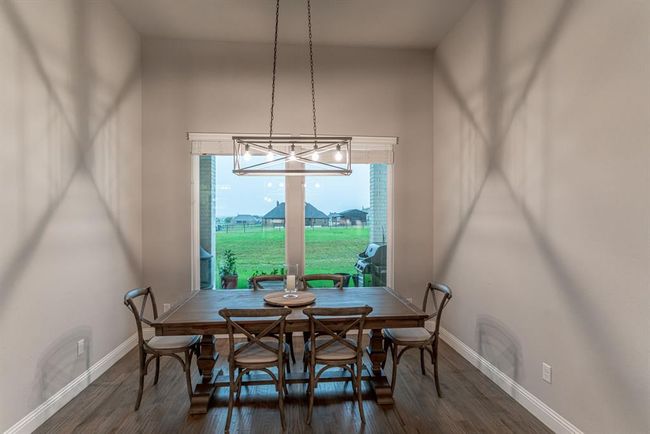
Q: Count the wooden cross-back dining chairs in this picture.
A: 6